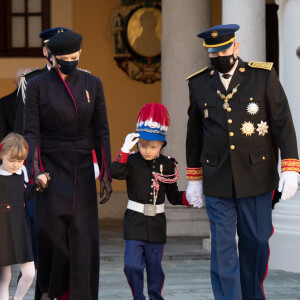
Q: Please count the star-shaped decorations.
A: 3